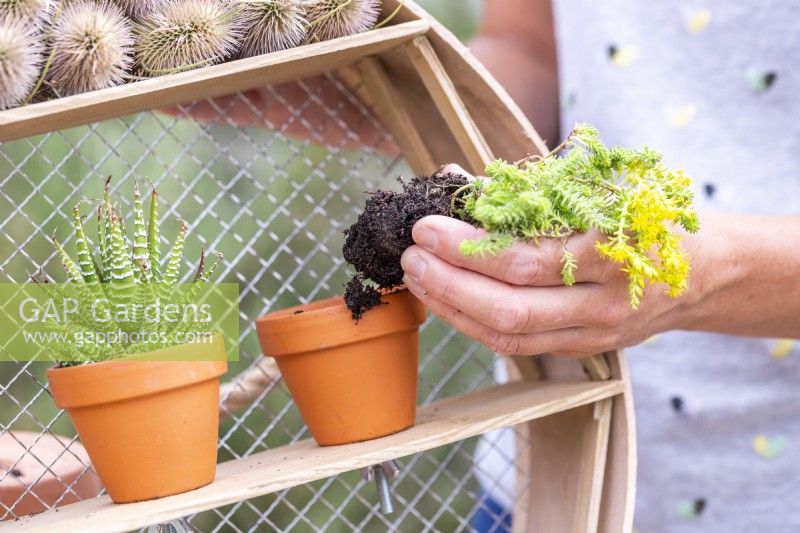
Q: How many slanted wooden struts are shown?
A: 2